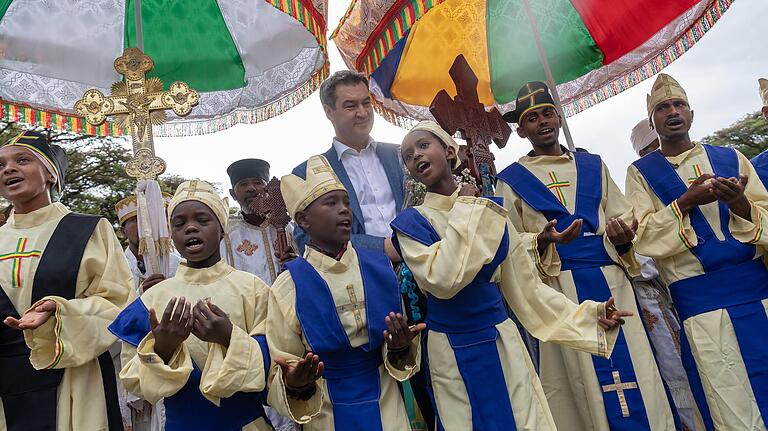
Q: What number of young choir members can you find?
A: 3